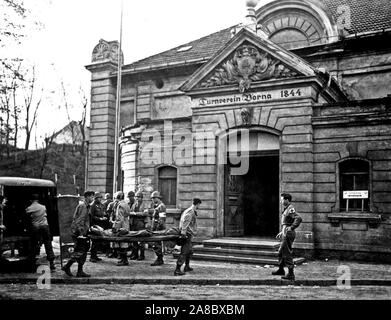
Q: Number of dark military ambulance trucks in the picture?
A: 1